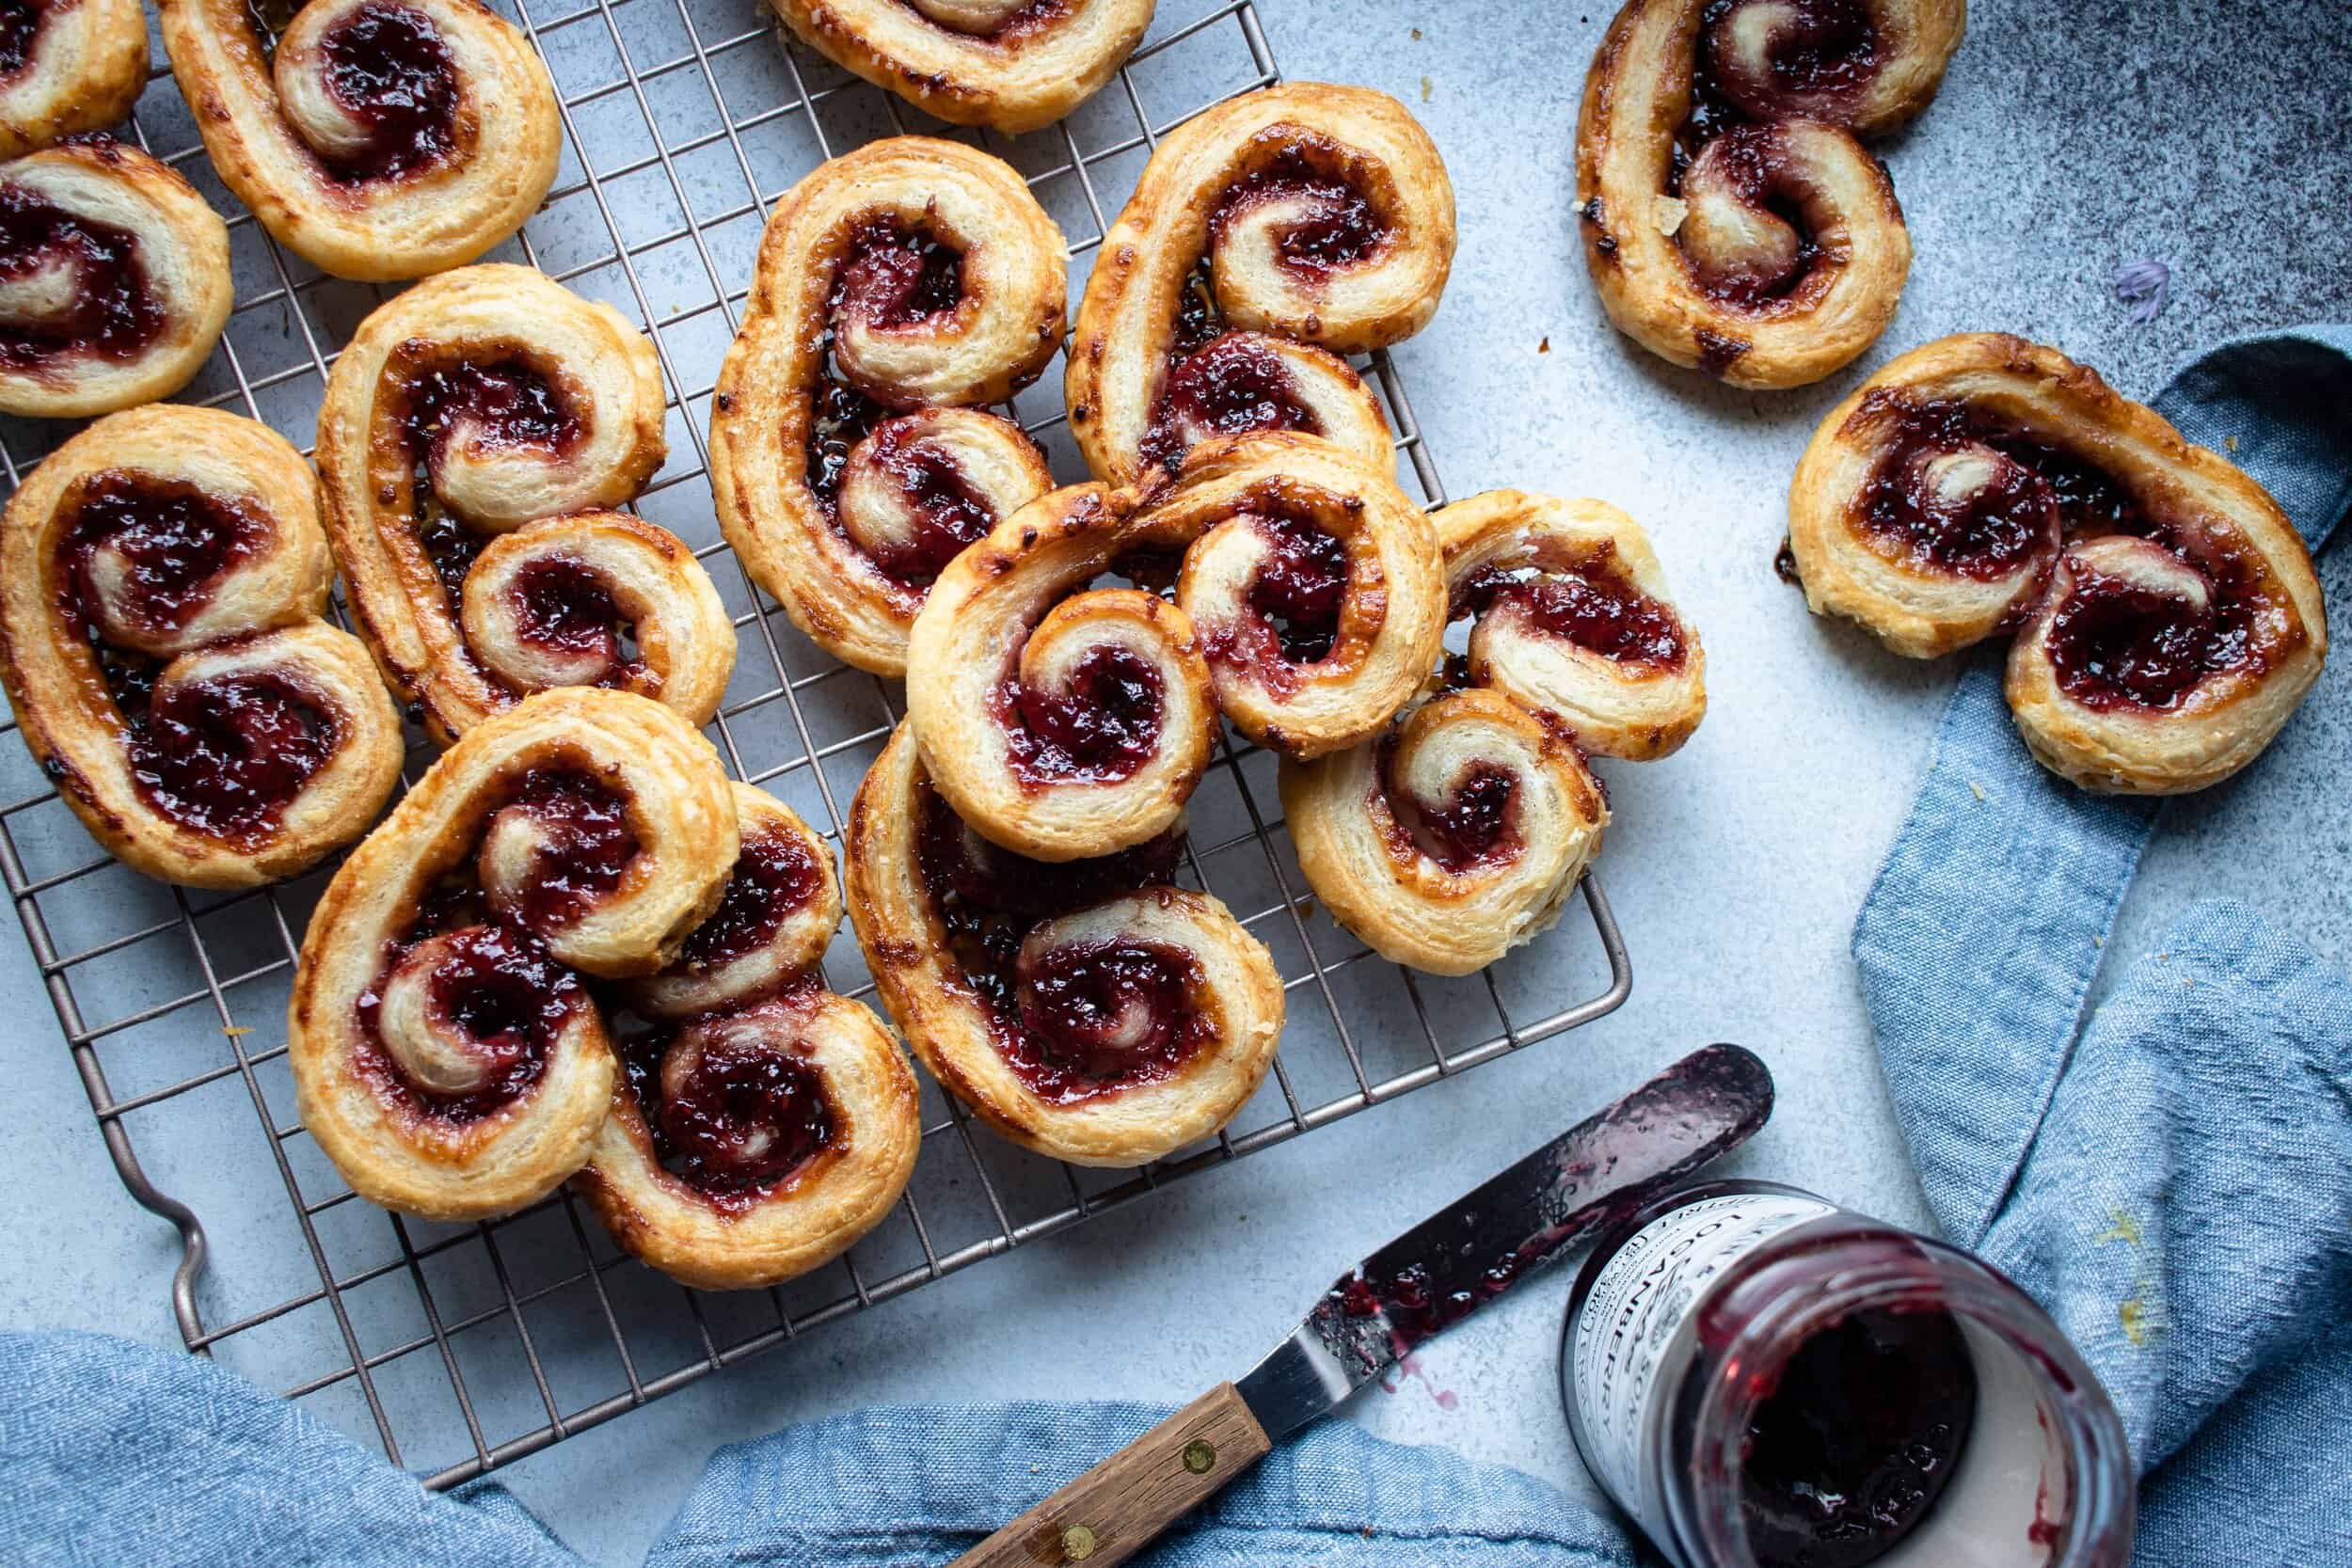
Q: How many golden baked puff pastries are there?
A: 14